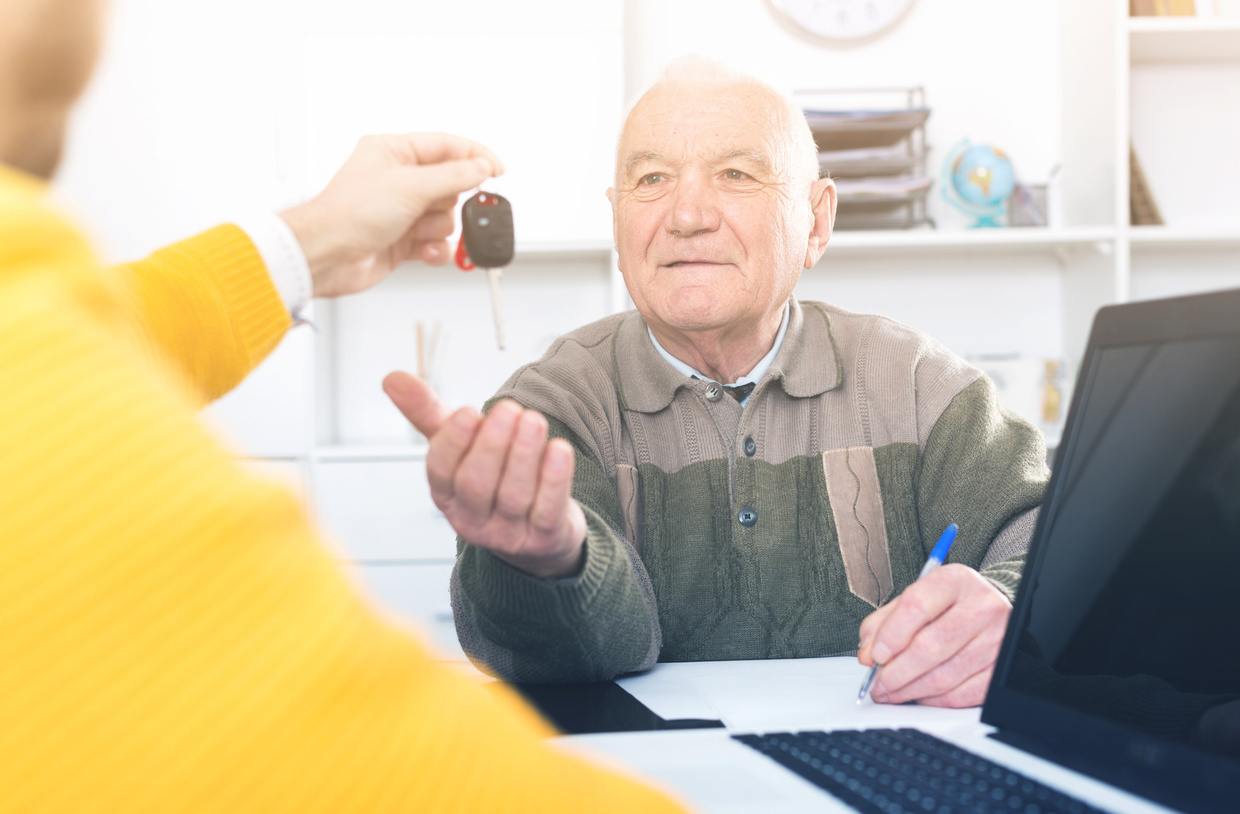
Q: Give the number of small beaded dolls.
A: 0